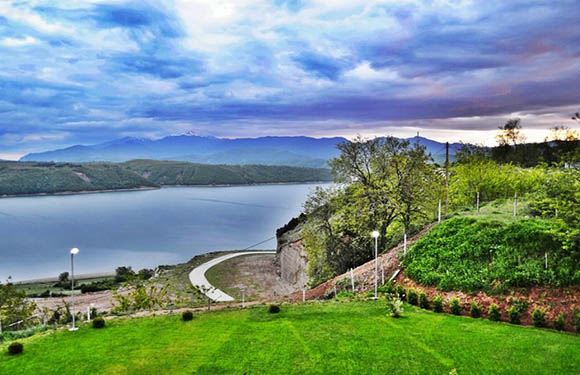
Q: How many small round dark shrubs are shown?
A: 4